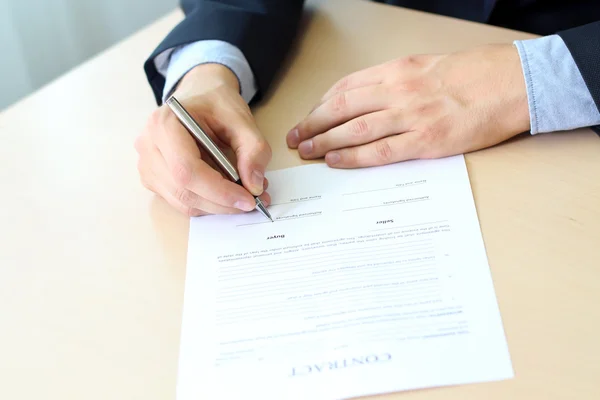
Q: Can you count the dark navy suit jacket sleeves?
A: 2